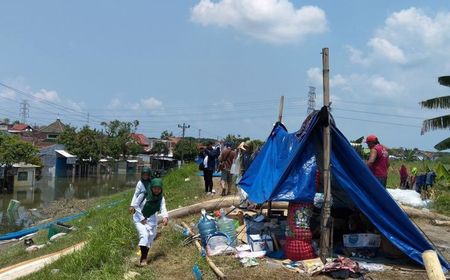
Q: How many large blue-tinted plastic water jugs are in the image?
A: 2